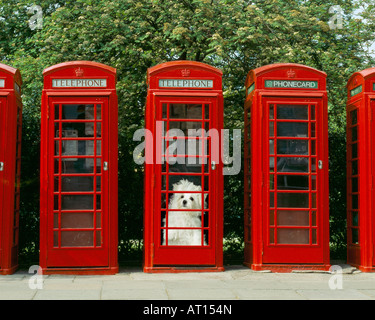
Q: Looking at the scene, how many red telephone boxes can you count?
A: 5